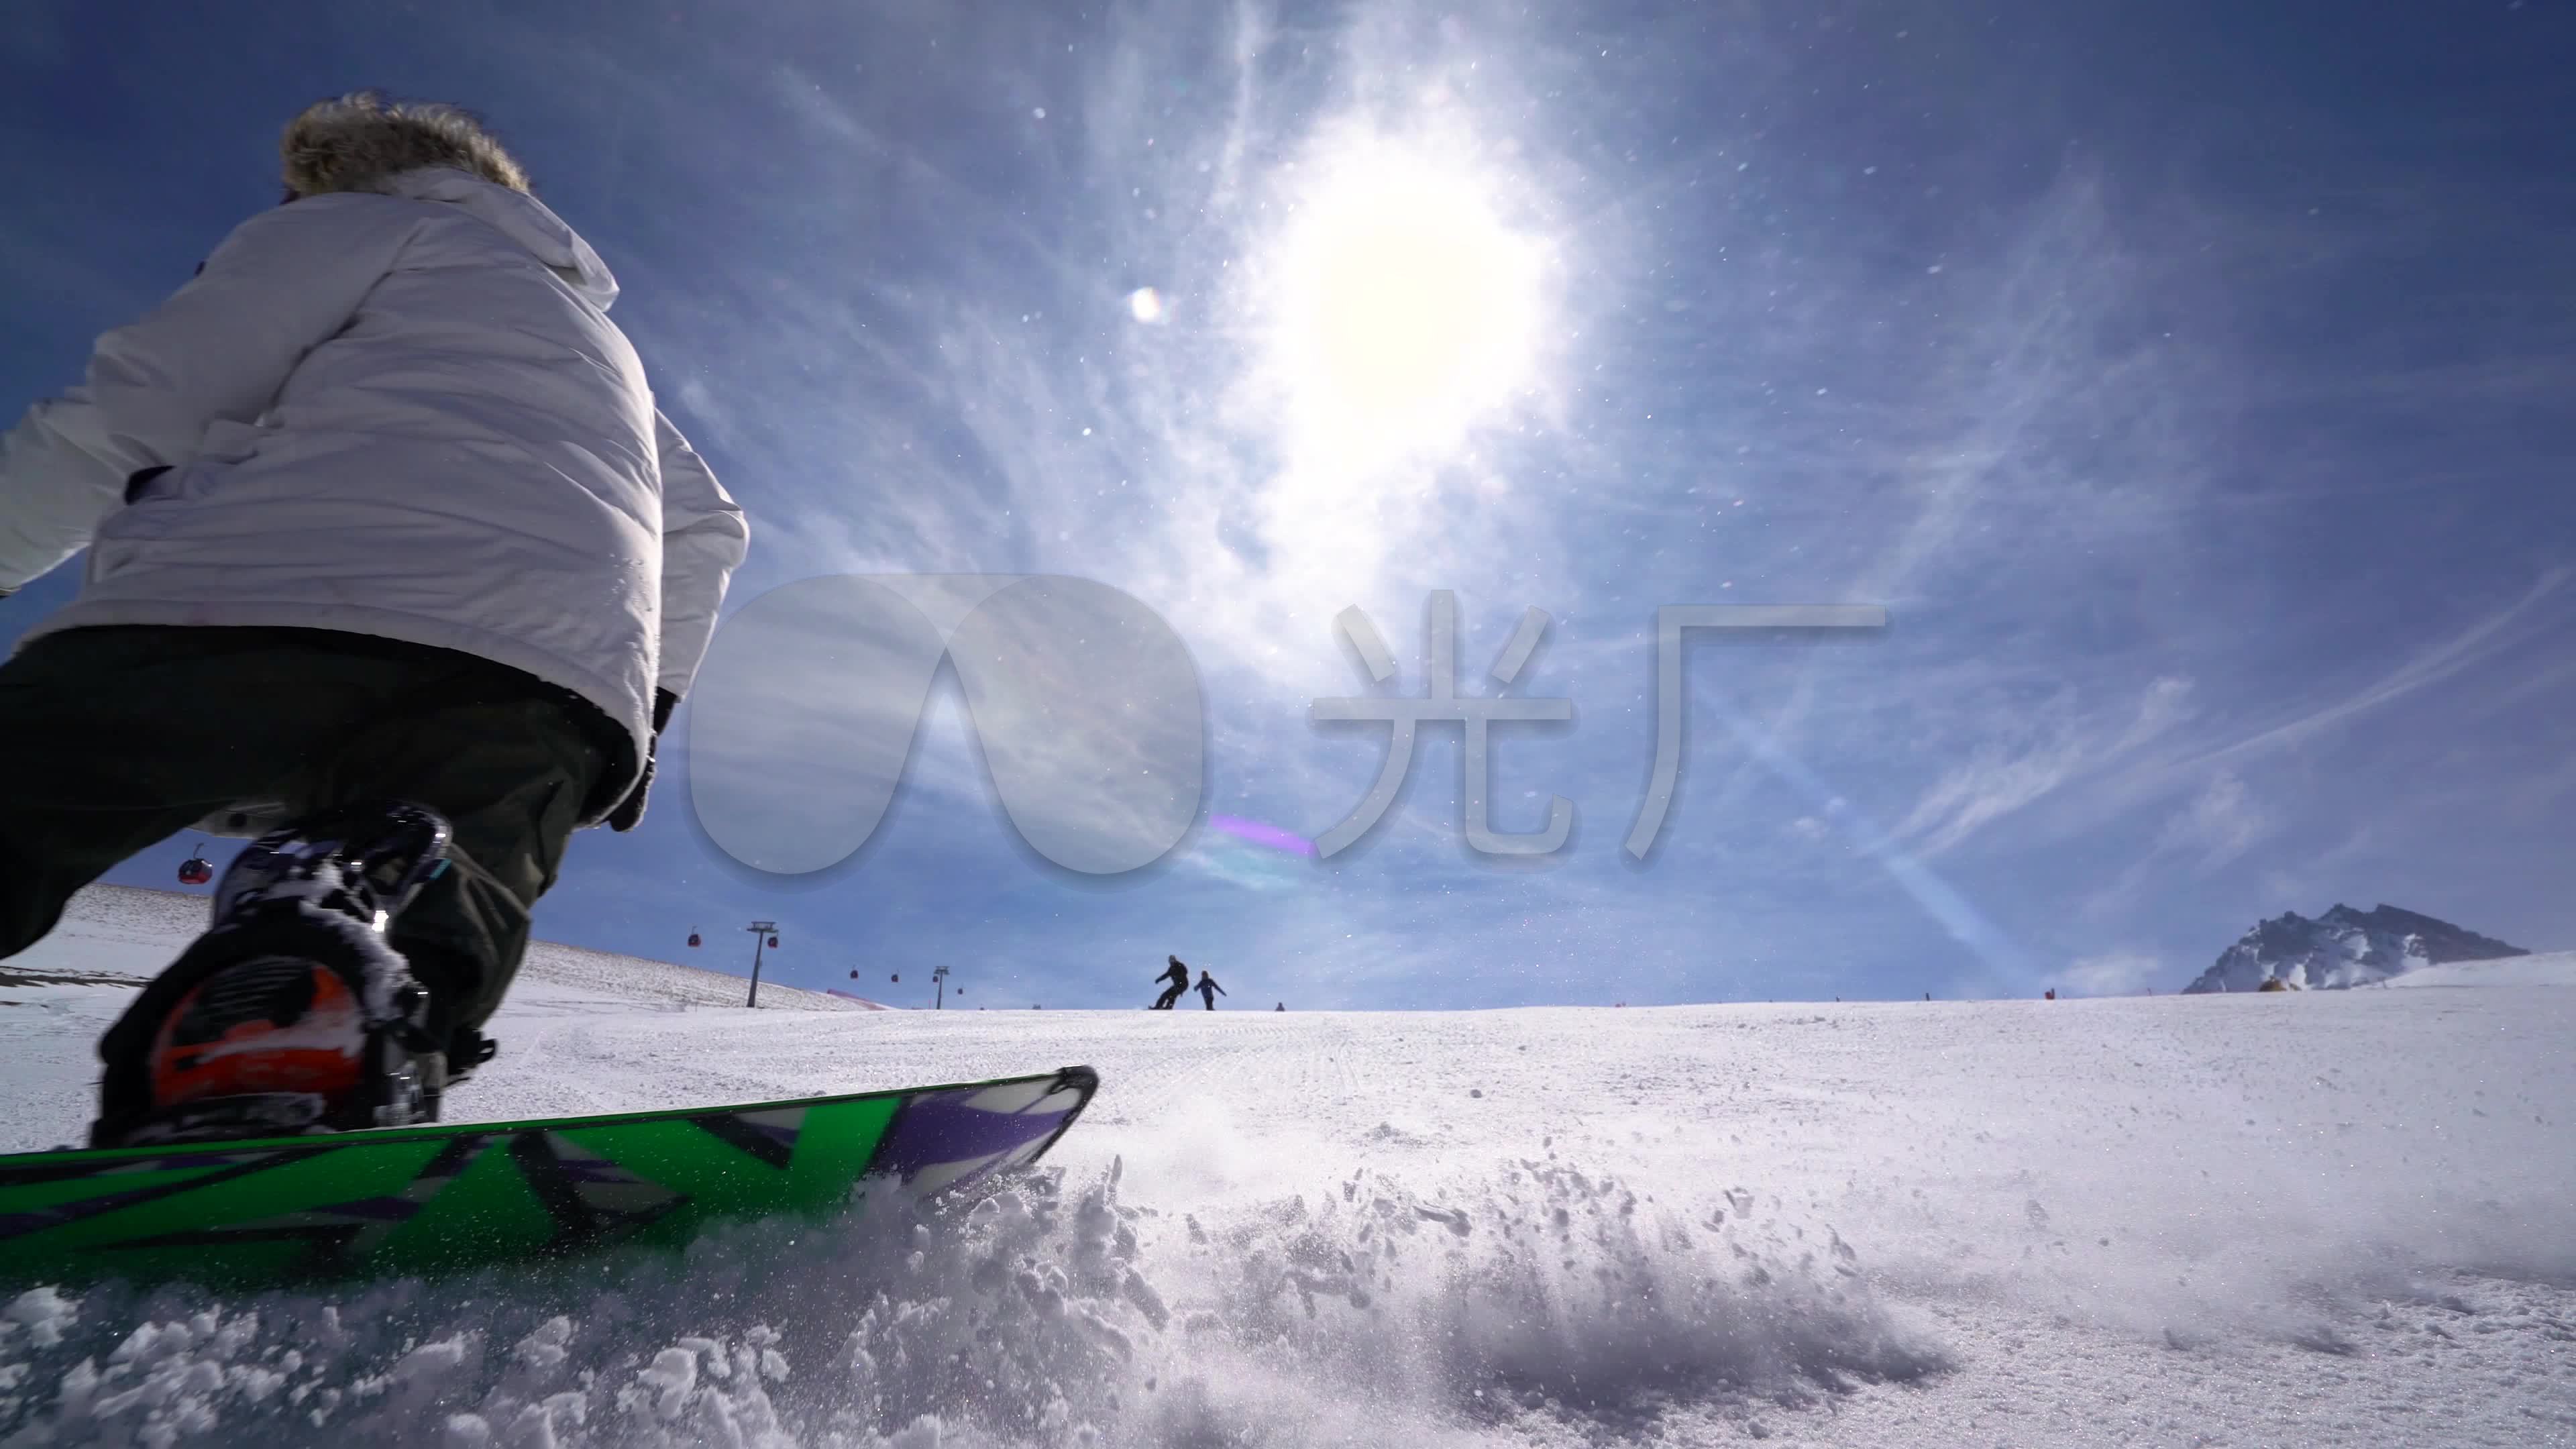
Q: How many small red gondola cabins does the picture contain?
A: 7